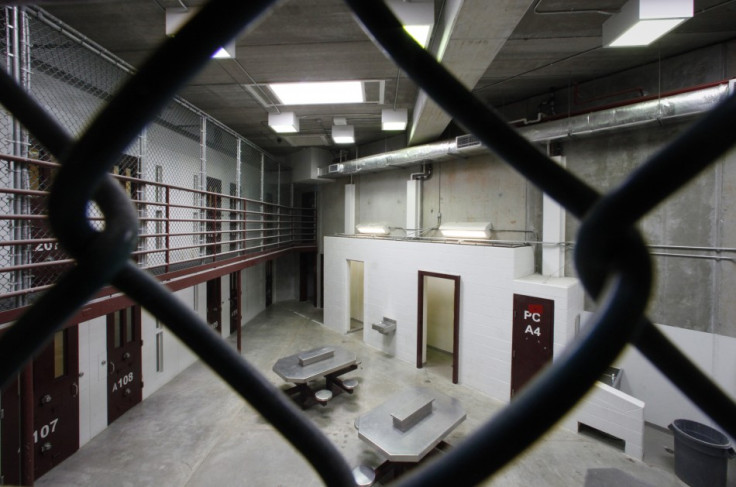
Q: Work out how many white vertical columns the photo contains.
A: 3